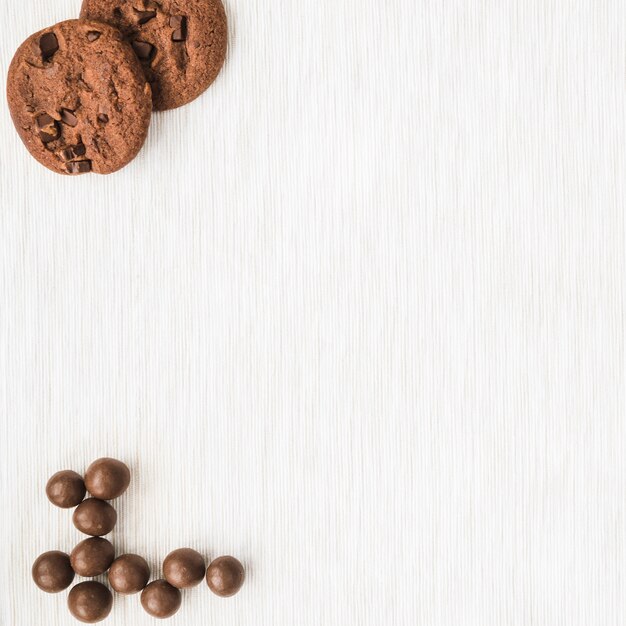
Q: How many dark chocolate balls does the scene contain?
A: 10